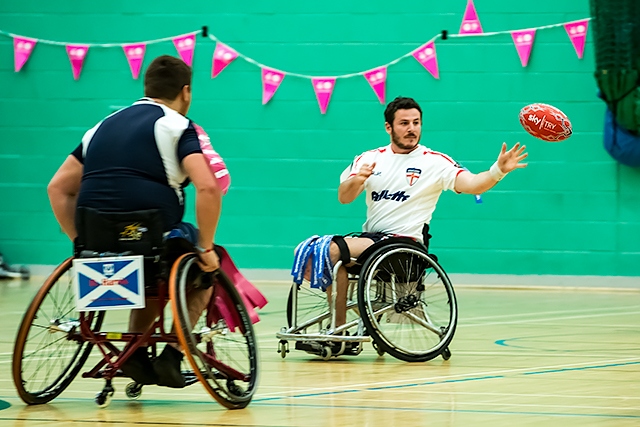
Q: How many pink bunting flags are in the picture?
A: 12